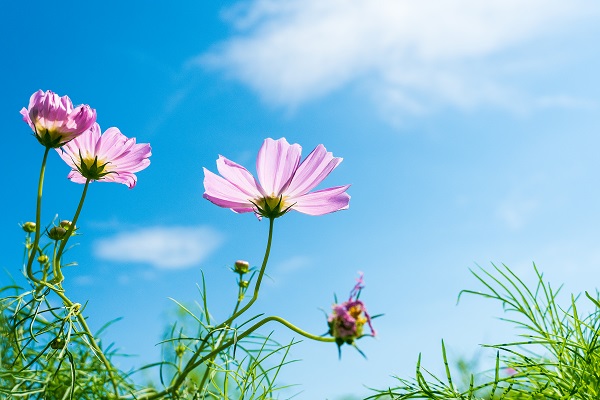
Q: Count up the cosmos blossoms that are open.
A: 3